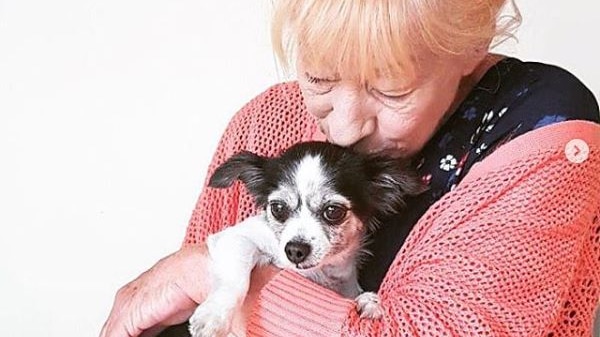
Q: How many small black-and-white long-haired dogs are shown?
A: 1